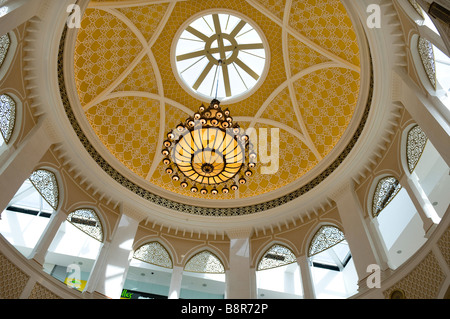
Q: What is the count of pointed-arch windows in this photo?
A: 12